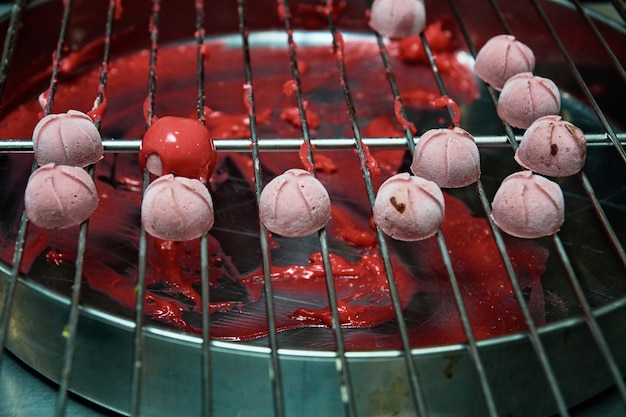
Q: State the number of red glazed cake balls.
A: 1